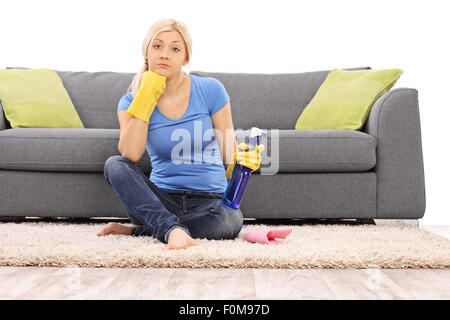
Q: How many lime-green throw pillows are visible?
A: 2